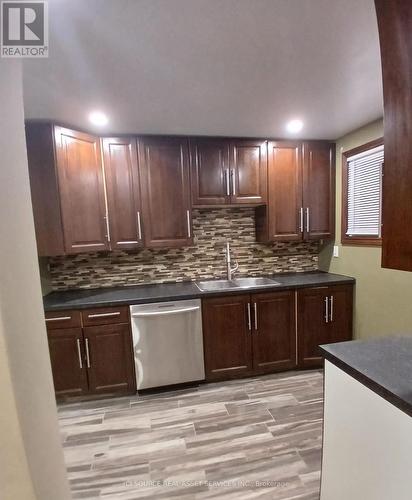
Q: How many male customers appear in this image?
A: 0